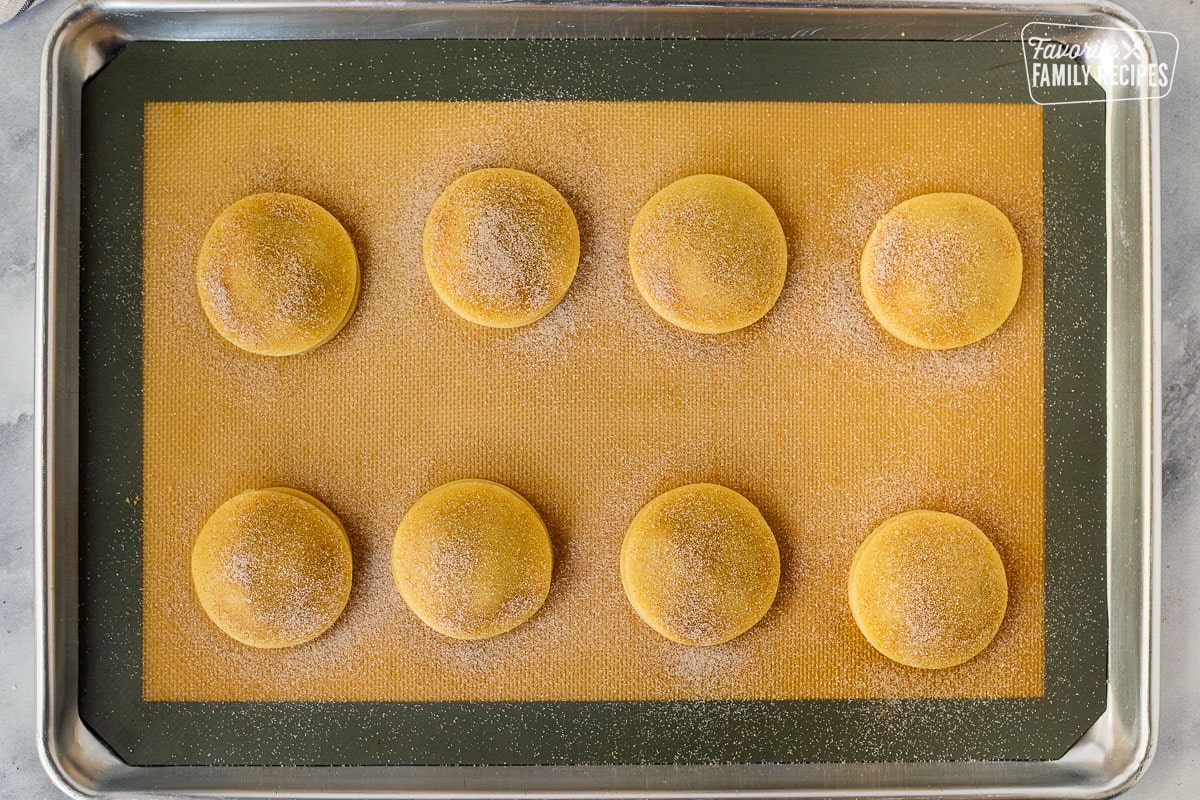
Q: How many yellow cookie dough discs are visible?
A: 8